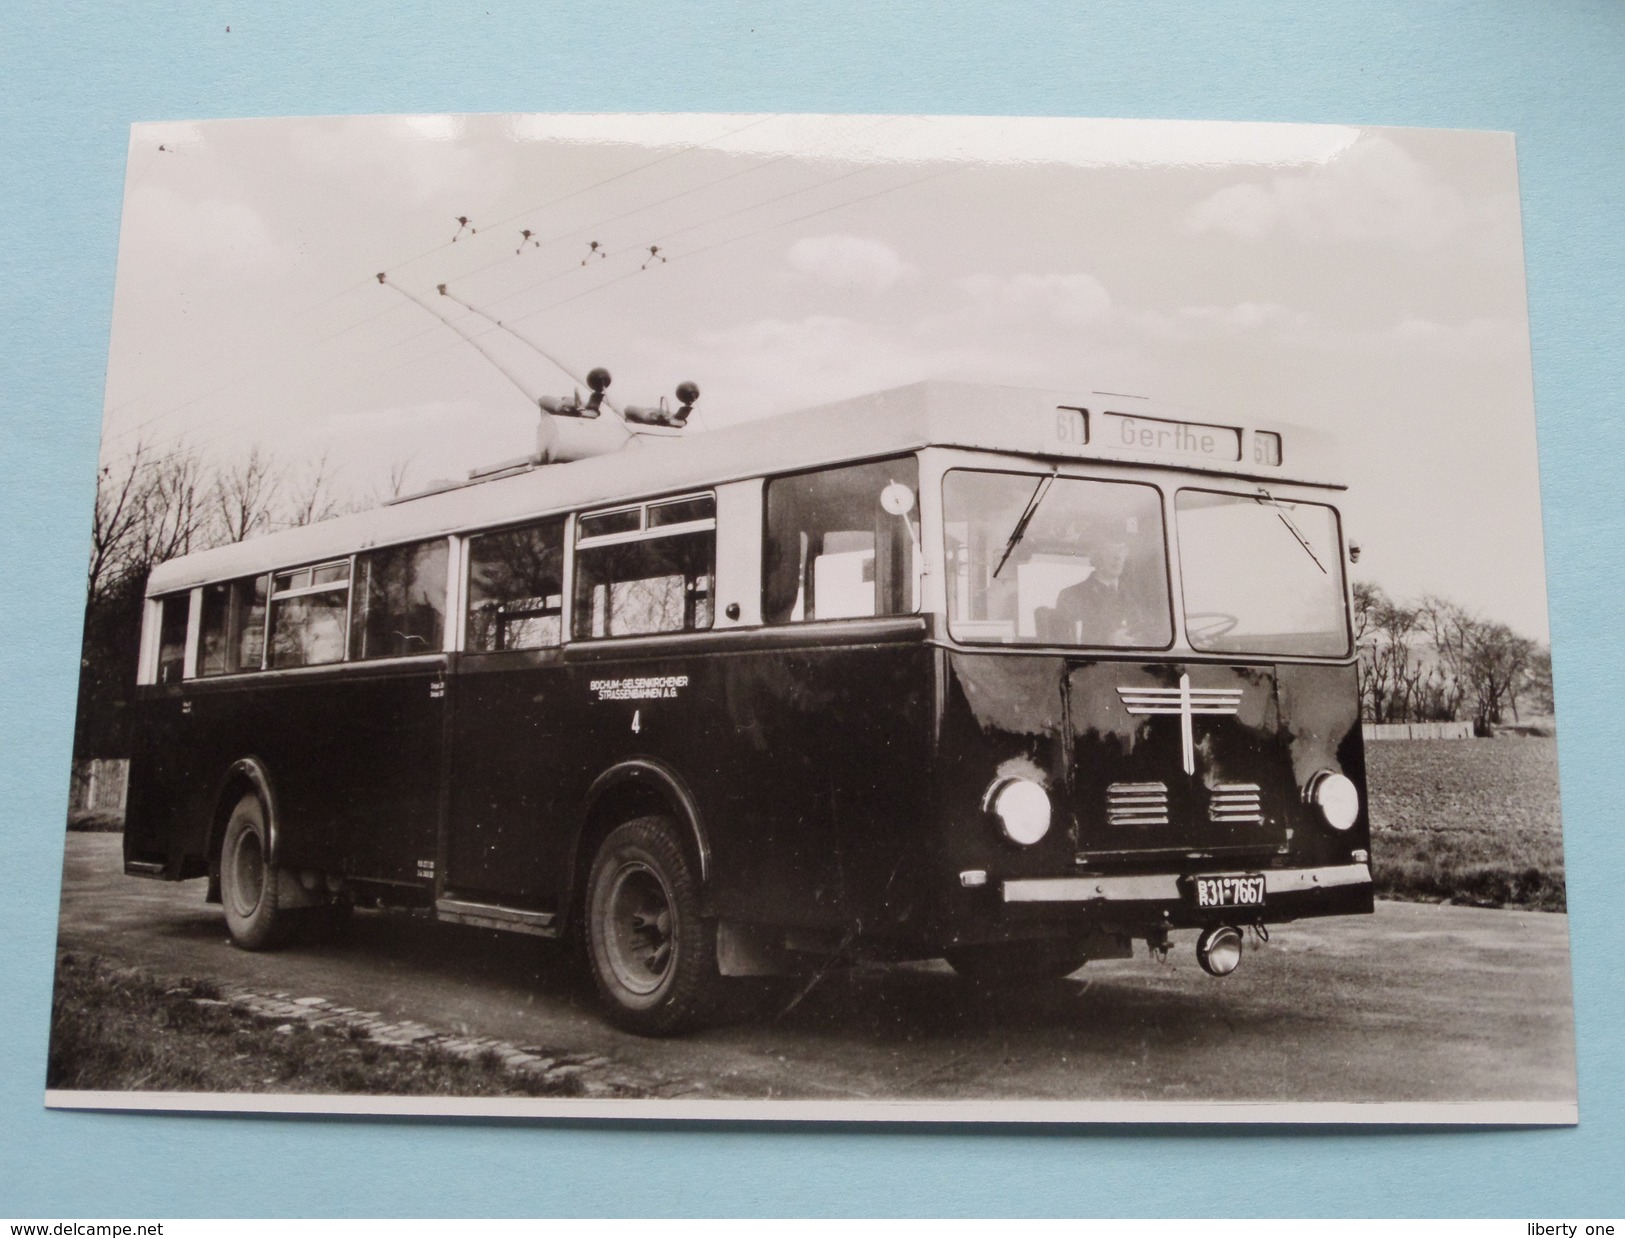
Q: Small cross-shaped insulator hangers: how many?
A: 4